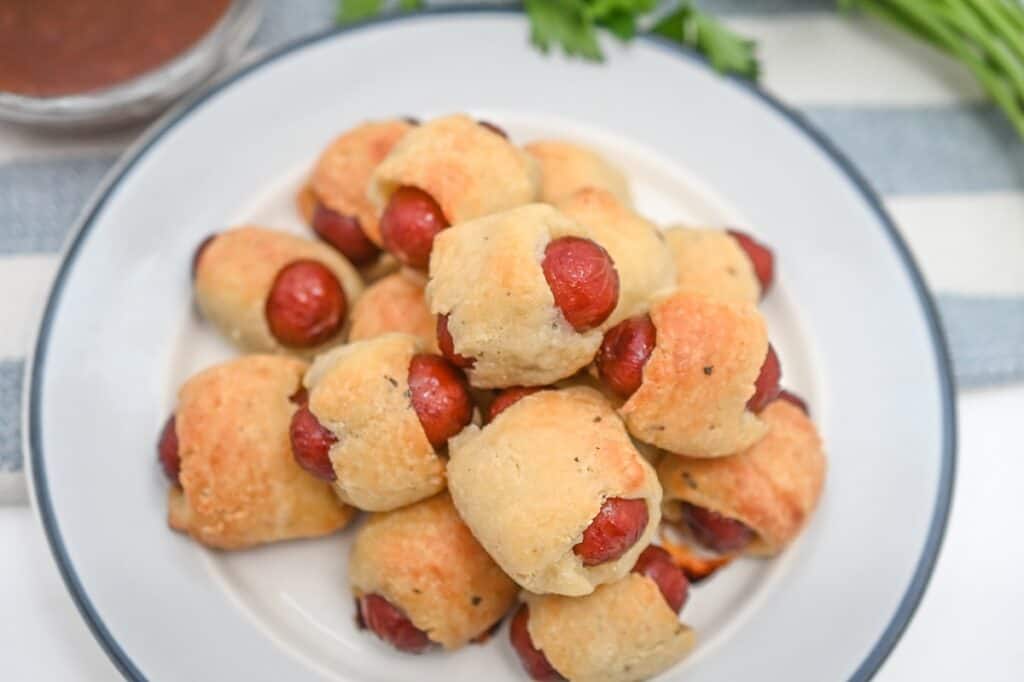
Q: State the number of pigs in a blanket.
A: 15